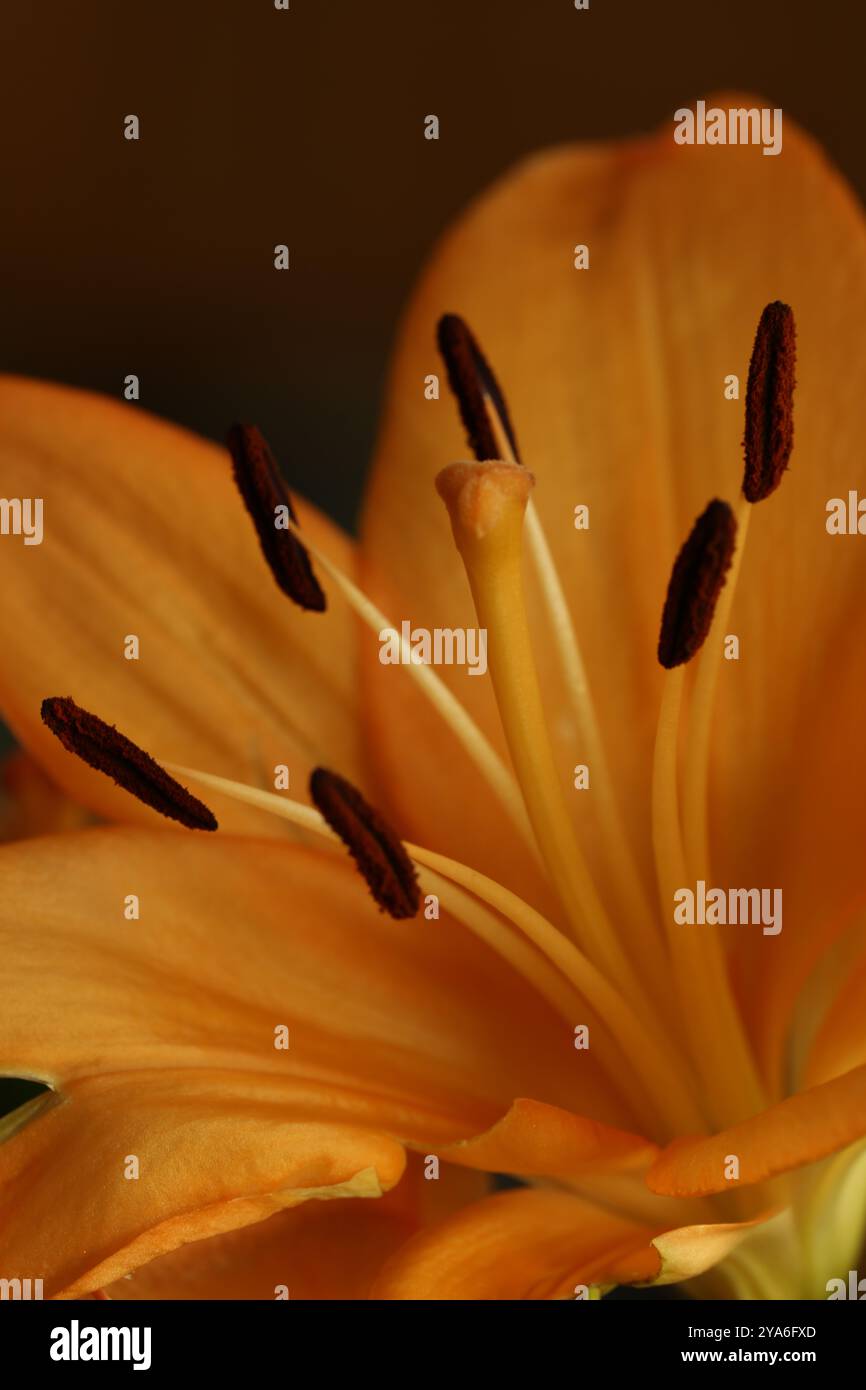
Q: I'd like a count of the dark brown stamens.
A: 6